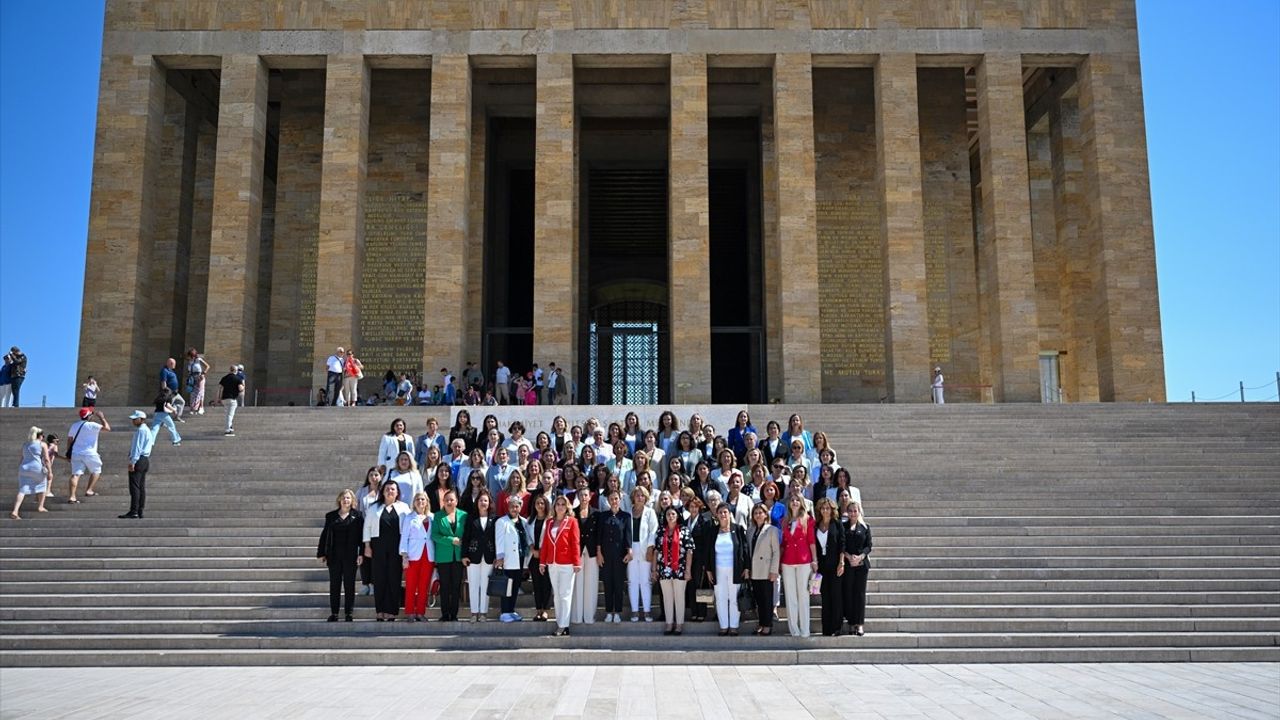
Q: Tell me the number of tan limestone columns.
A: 10